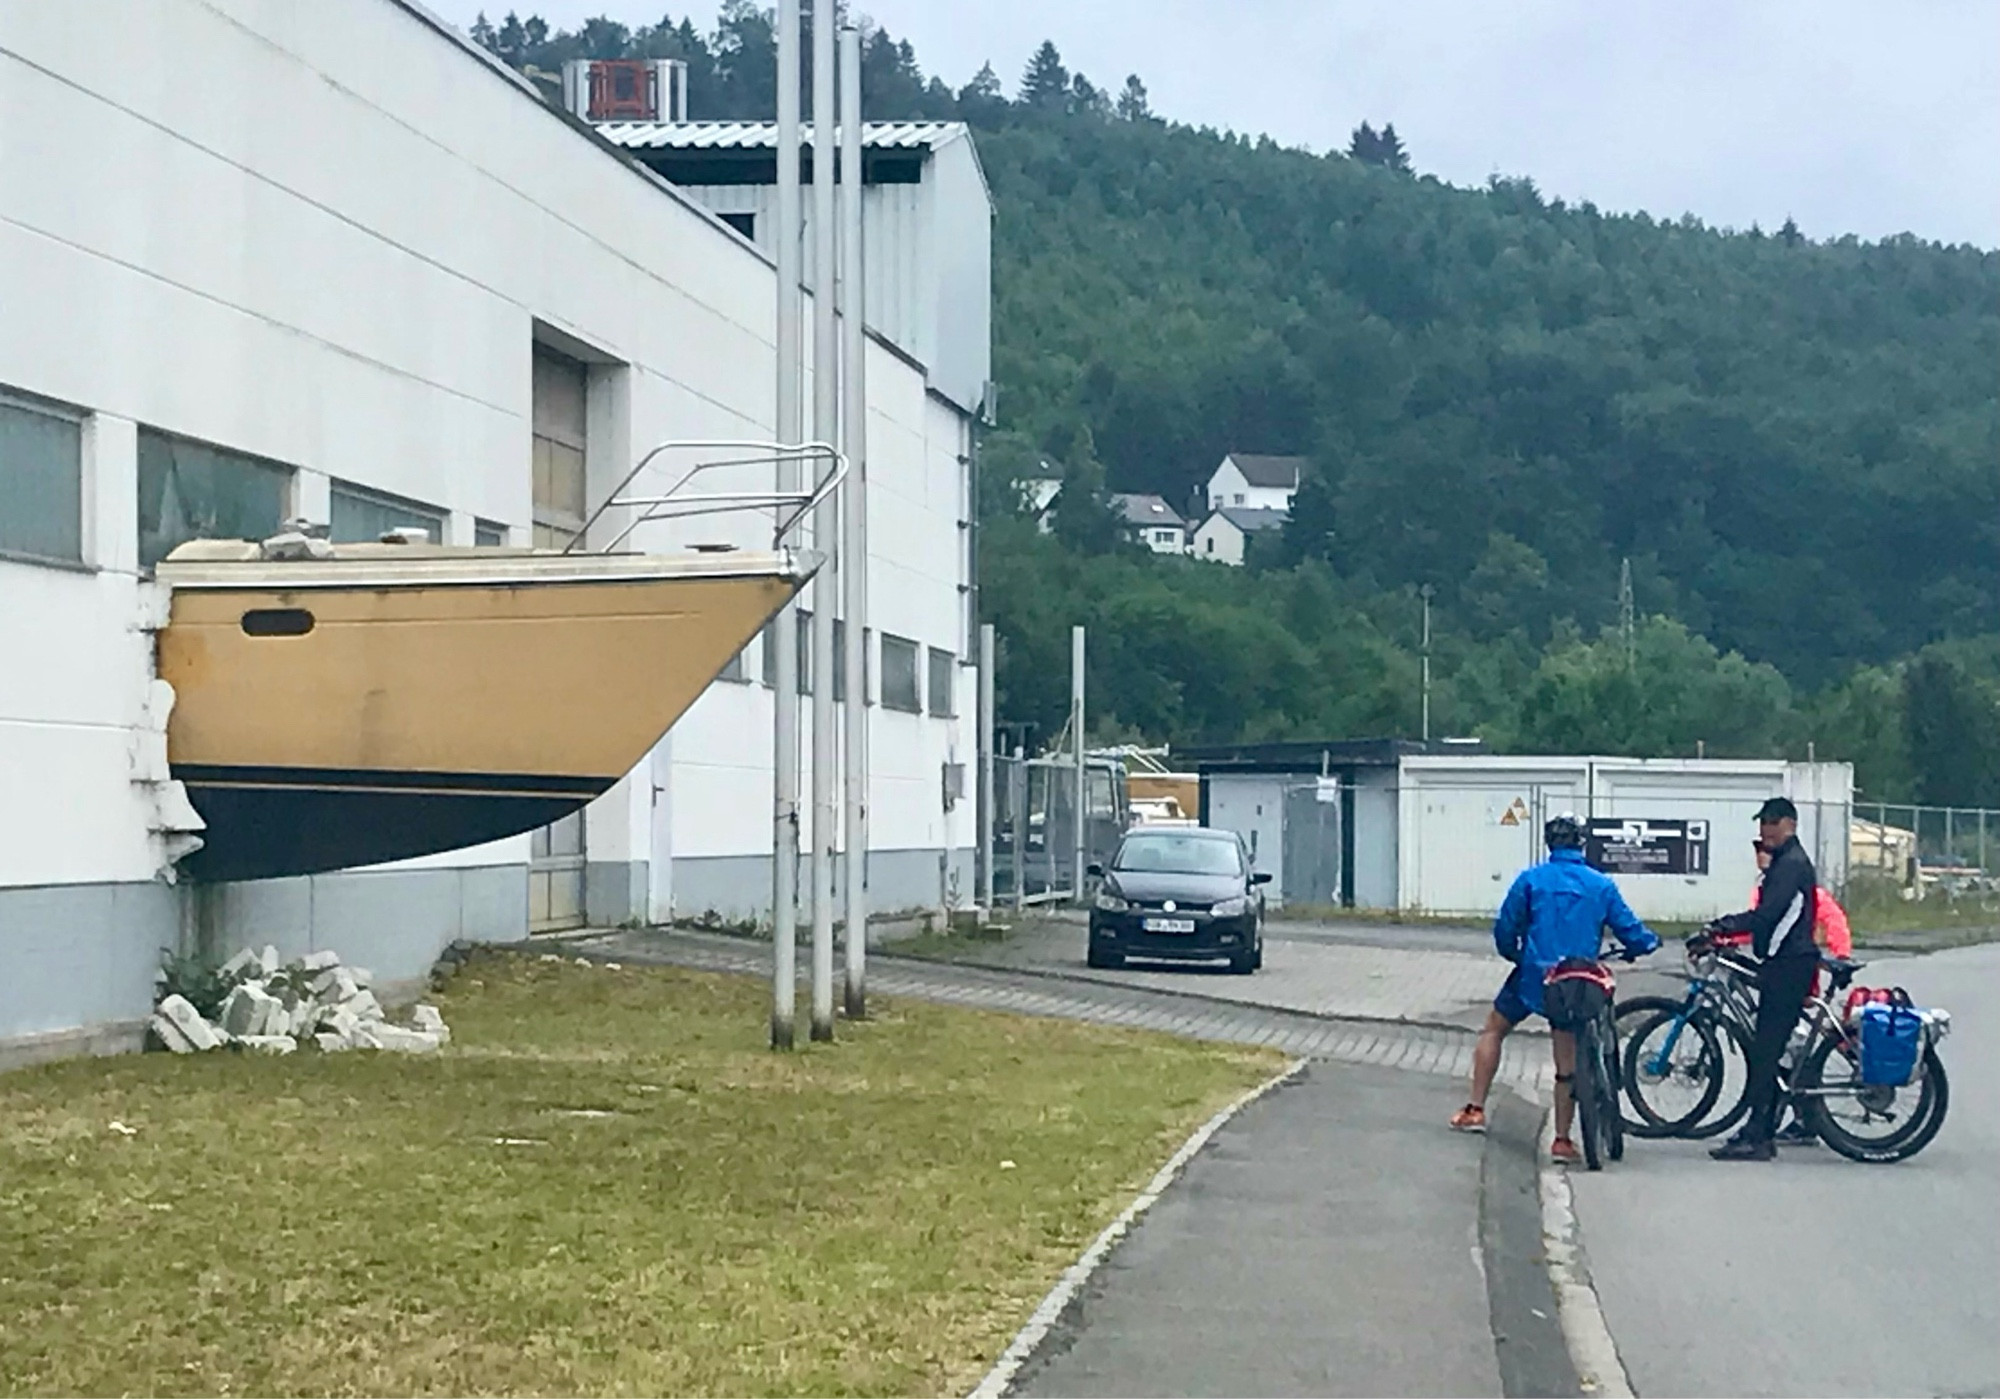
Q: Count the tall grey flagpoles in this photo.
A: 3